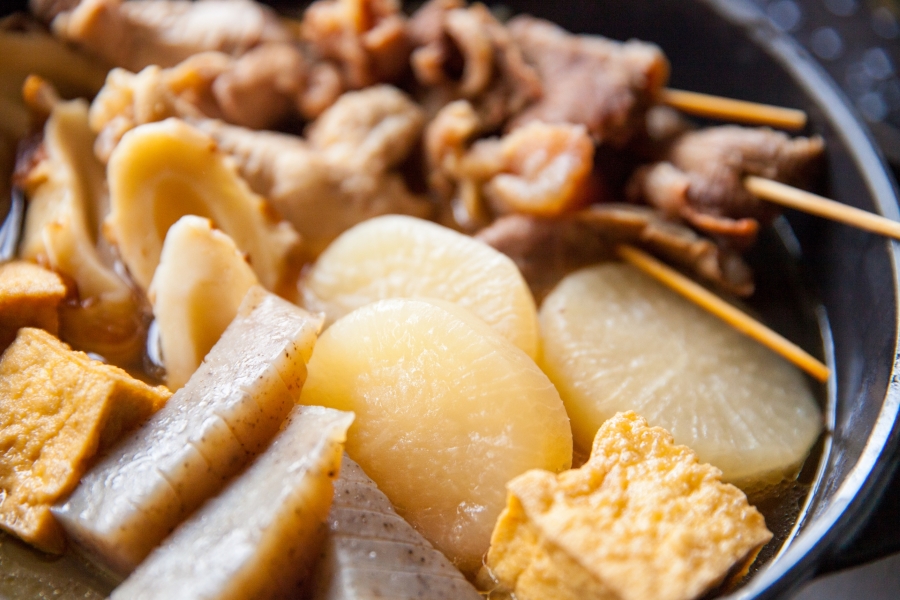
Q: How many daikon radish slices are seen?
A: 3